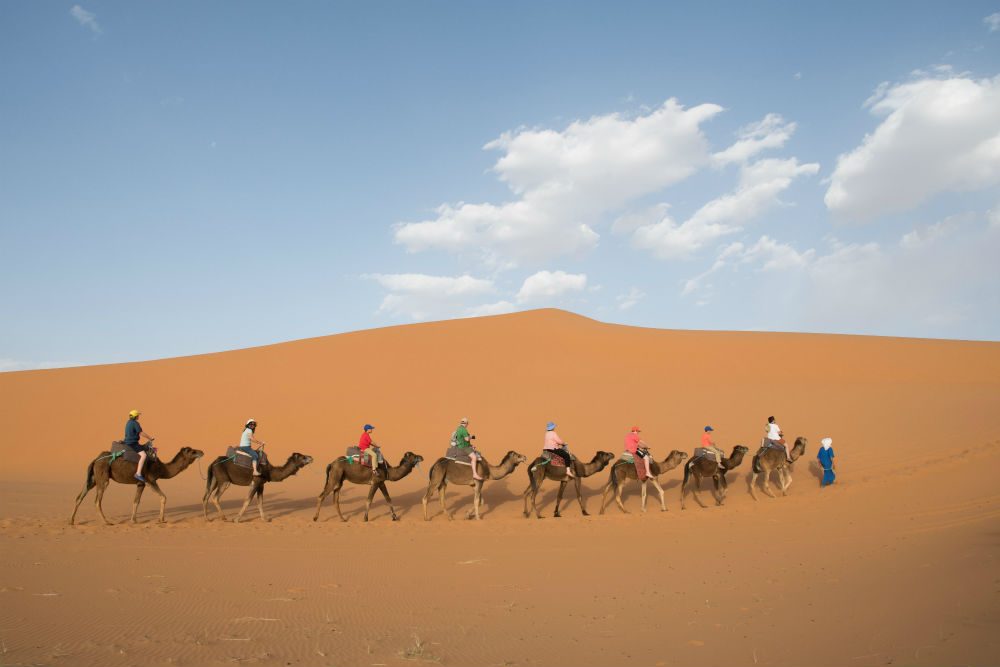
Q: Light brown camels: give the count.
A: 3